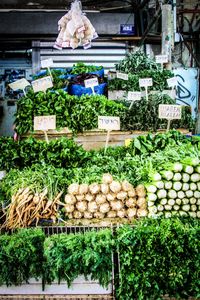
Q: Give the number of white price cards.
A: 12